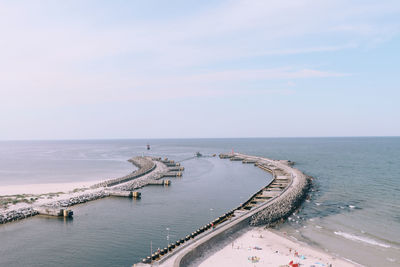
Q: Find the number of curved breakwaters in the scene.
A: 2